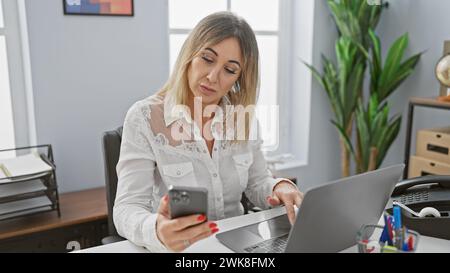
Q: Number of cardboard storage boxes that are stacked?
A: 2